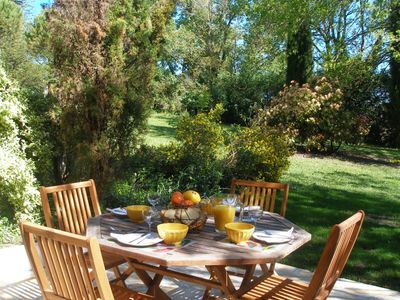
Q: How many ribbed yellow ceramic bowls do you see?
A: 3